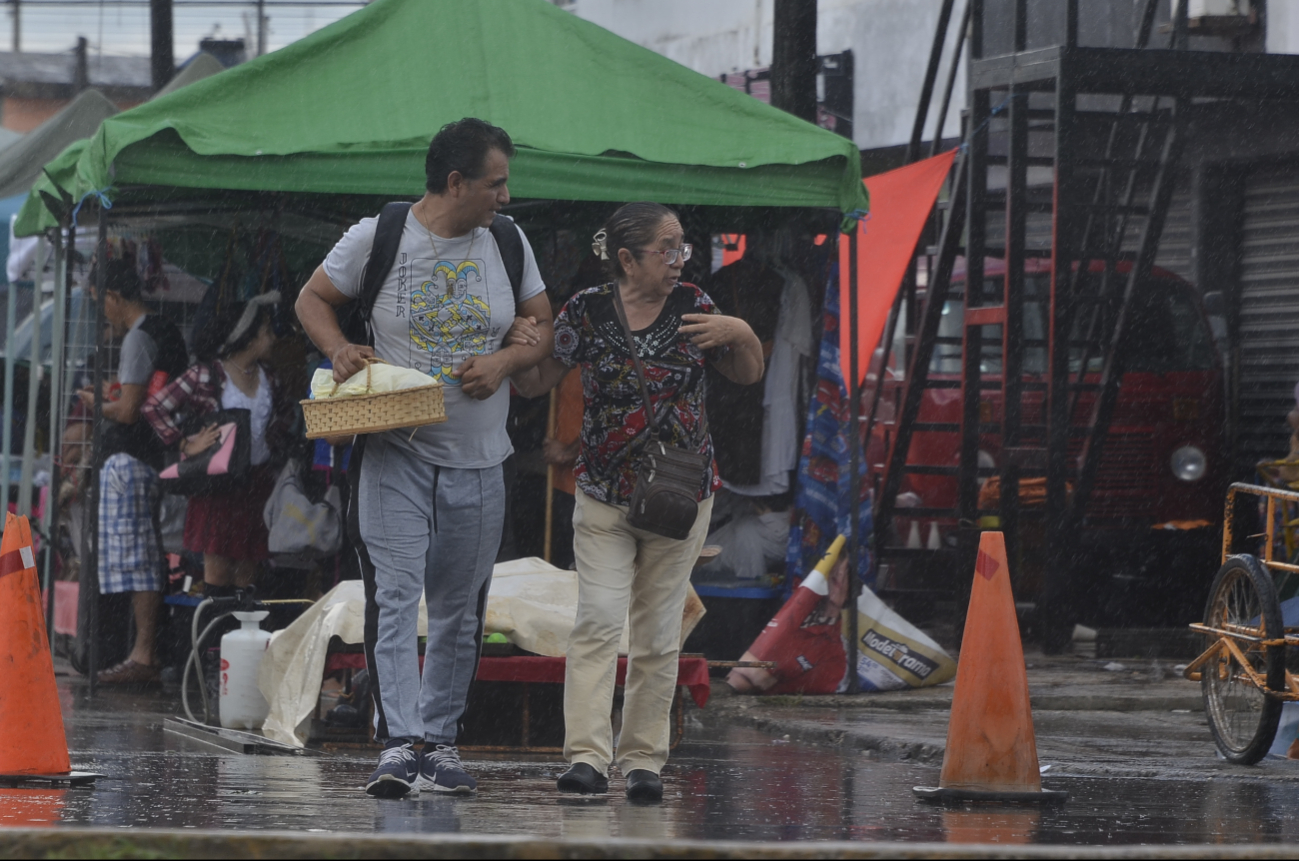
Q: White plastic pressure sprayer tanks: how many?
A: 1